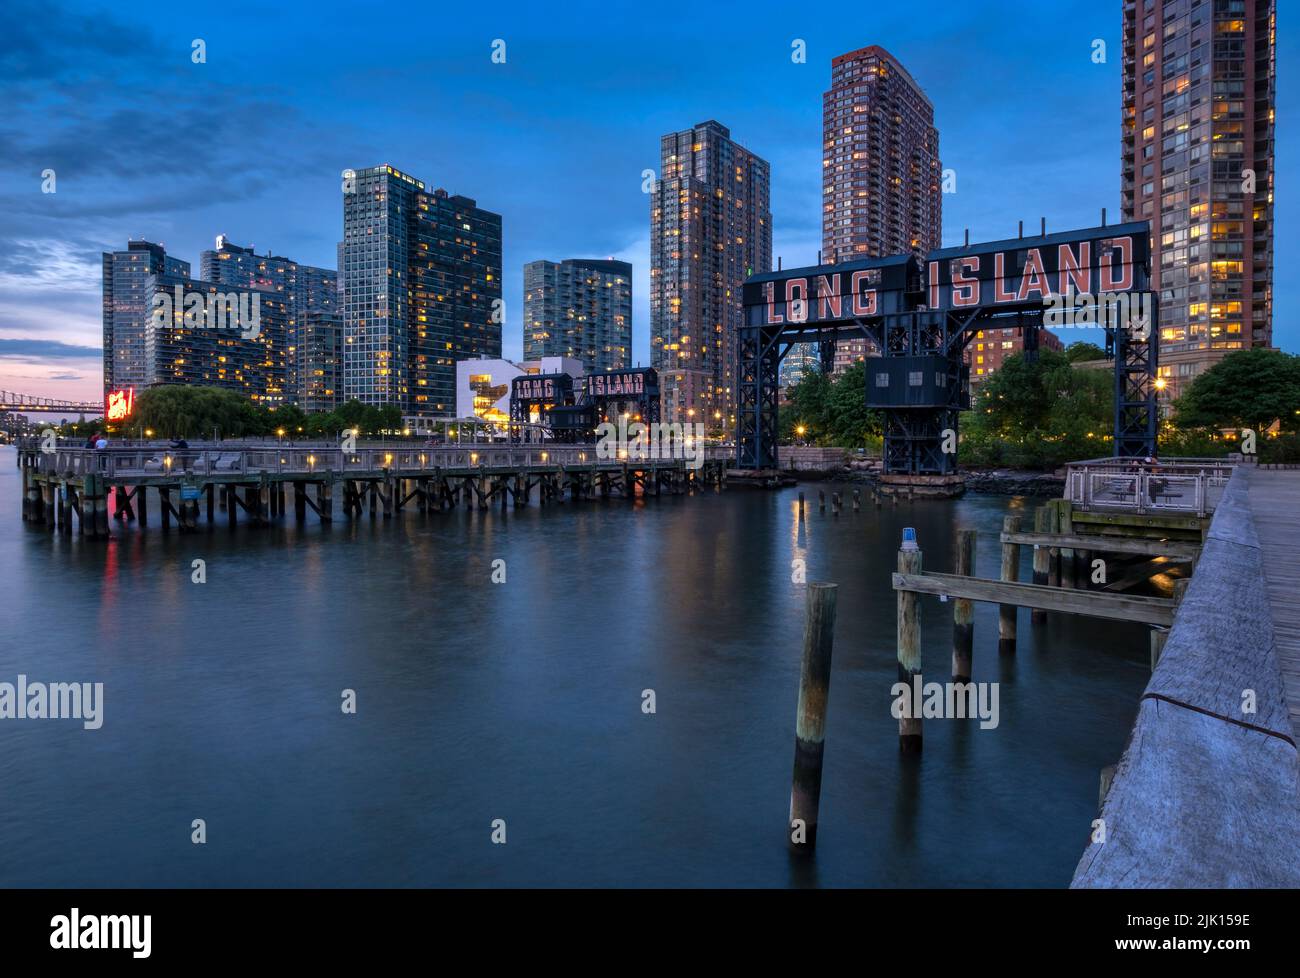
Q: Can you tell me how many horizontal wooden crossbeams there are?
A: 2